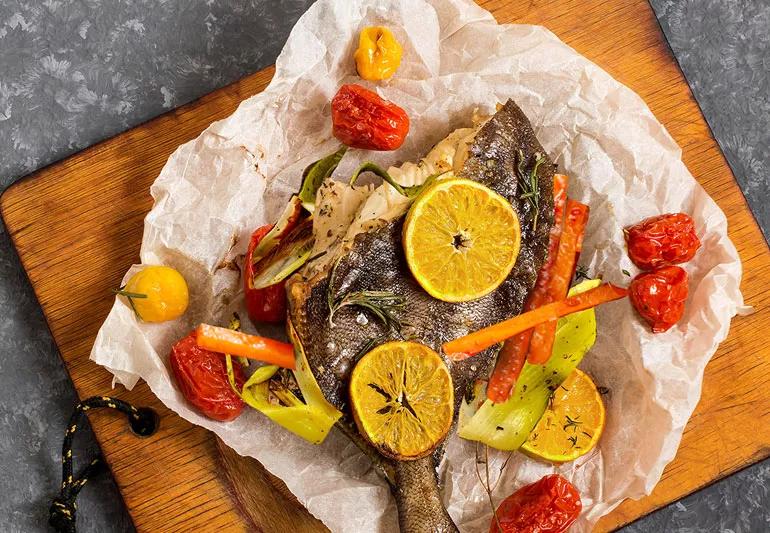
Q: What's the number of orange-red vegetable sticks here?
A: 4